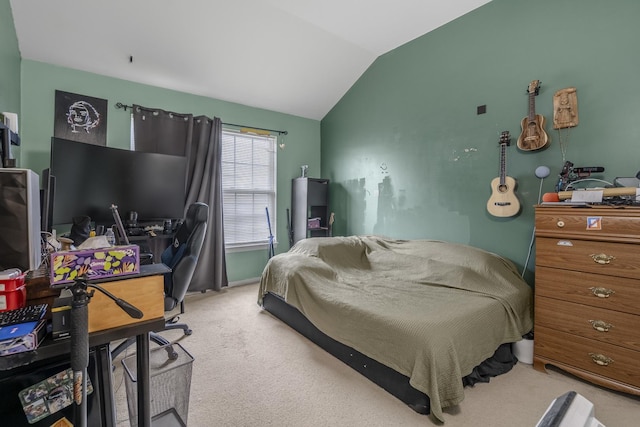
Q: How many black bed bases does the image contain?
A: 1